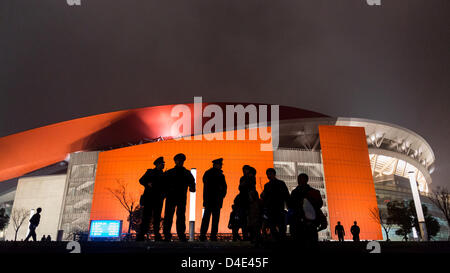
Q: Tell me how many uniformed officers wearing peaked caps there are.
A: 3